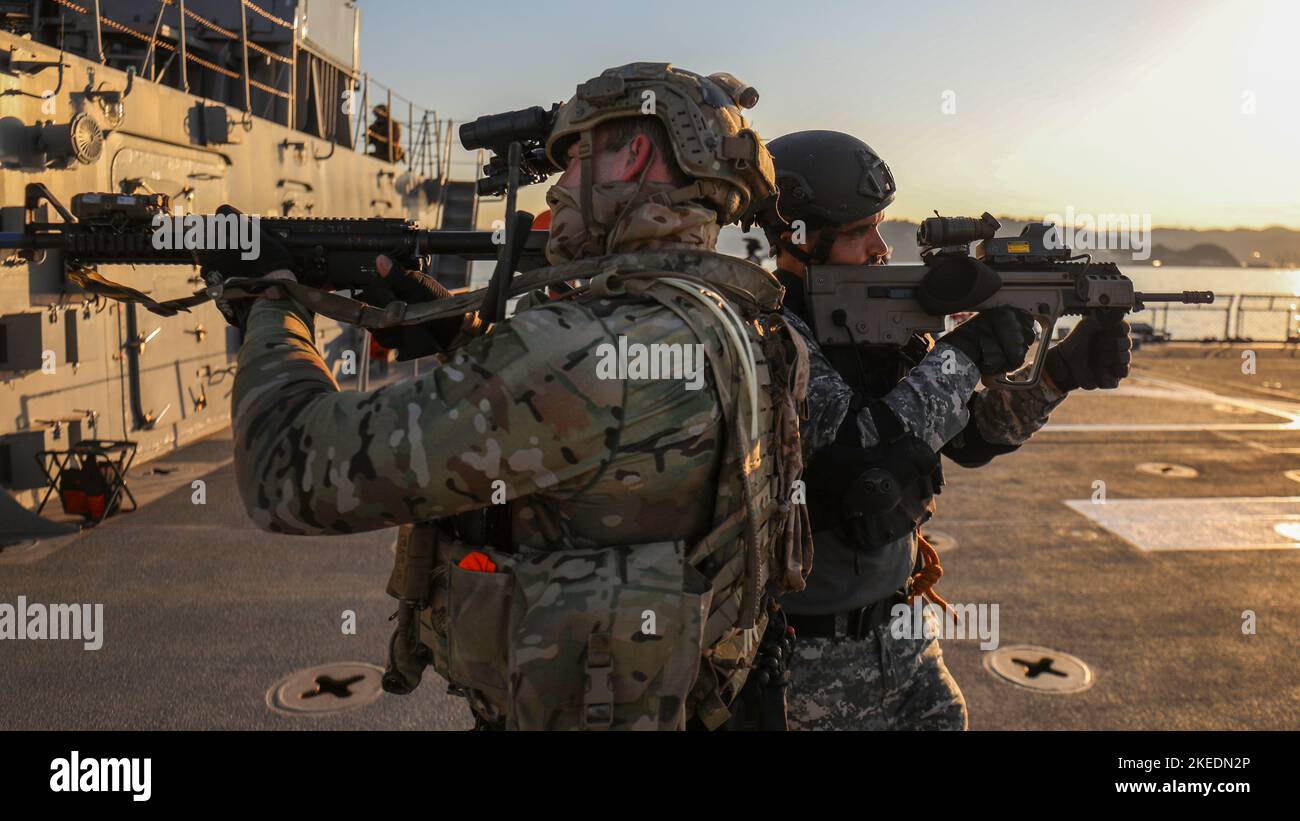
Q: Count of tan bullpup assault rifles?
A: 1